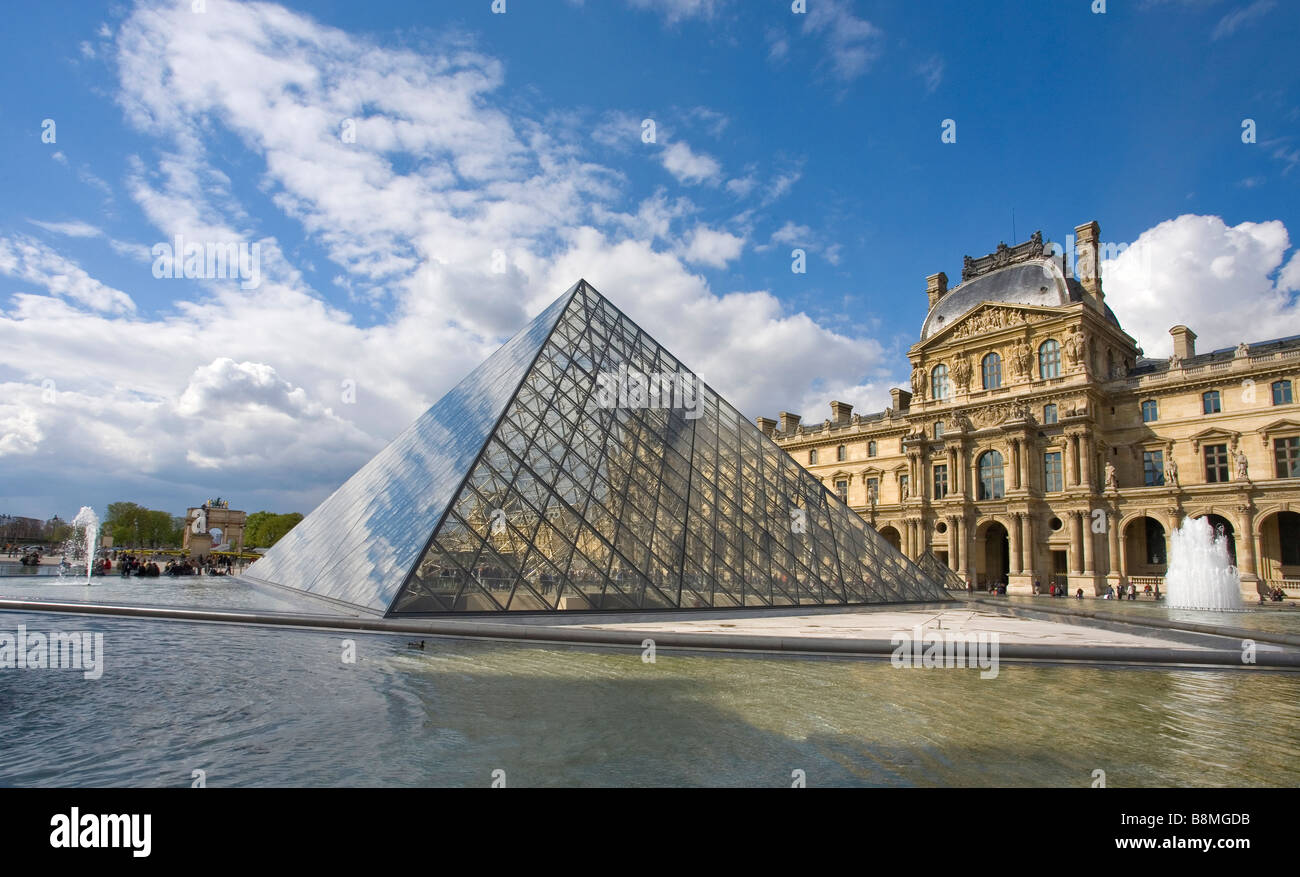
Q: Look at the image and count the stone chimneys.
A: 7